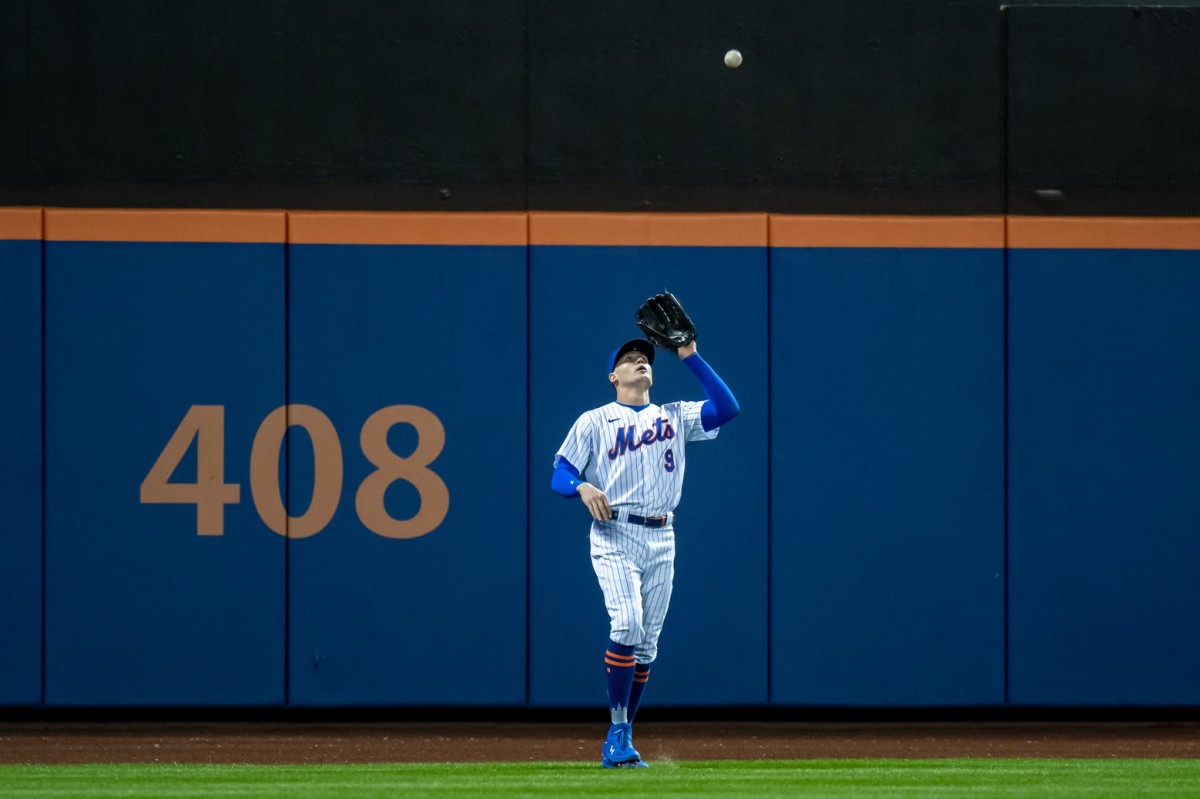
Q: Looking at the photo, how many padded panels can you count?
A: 6